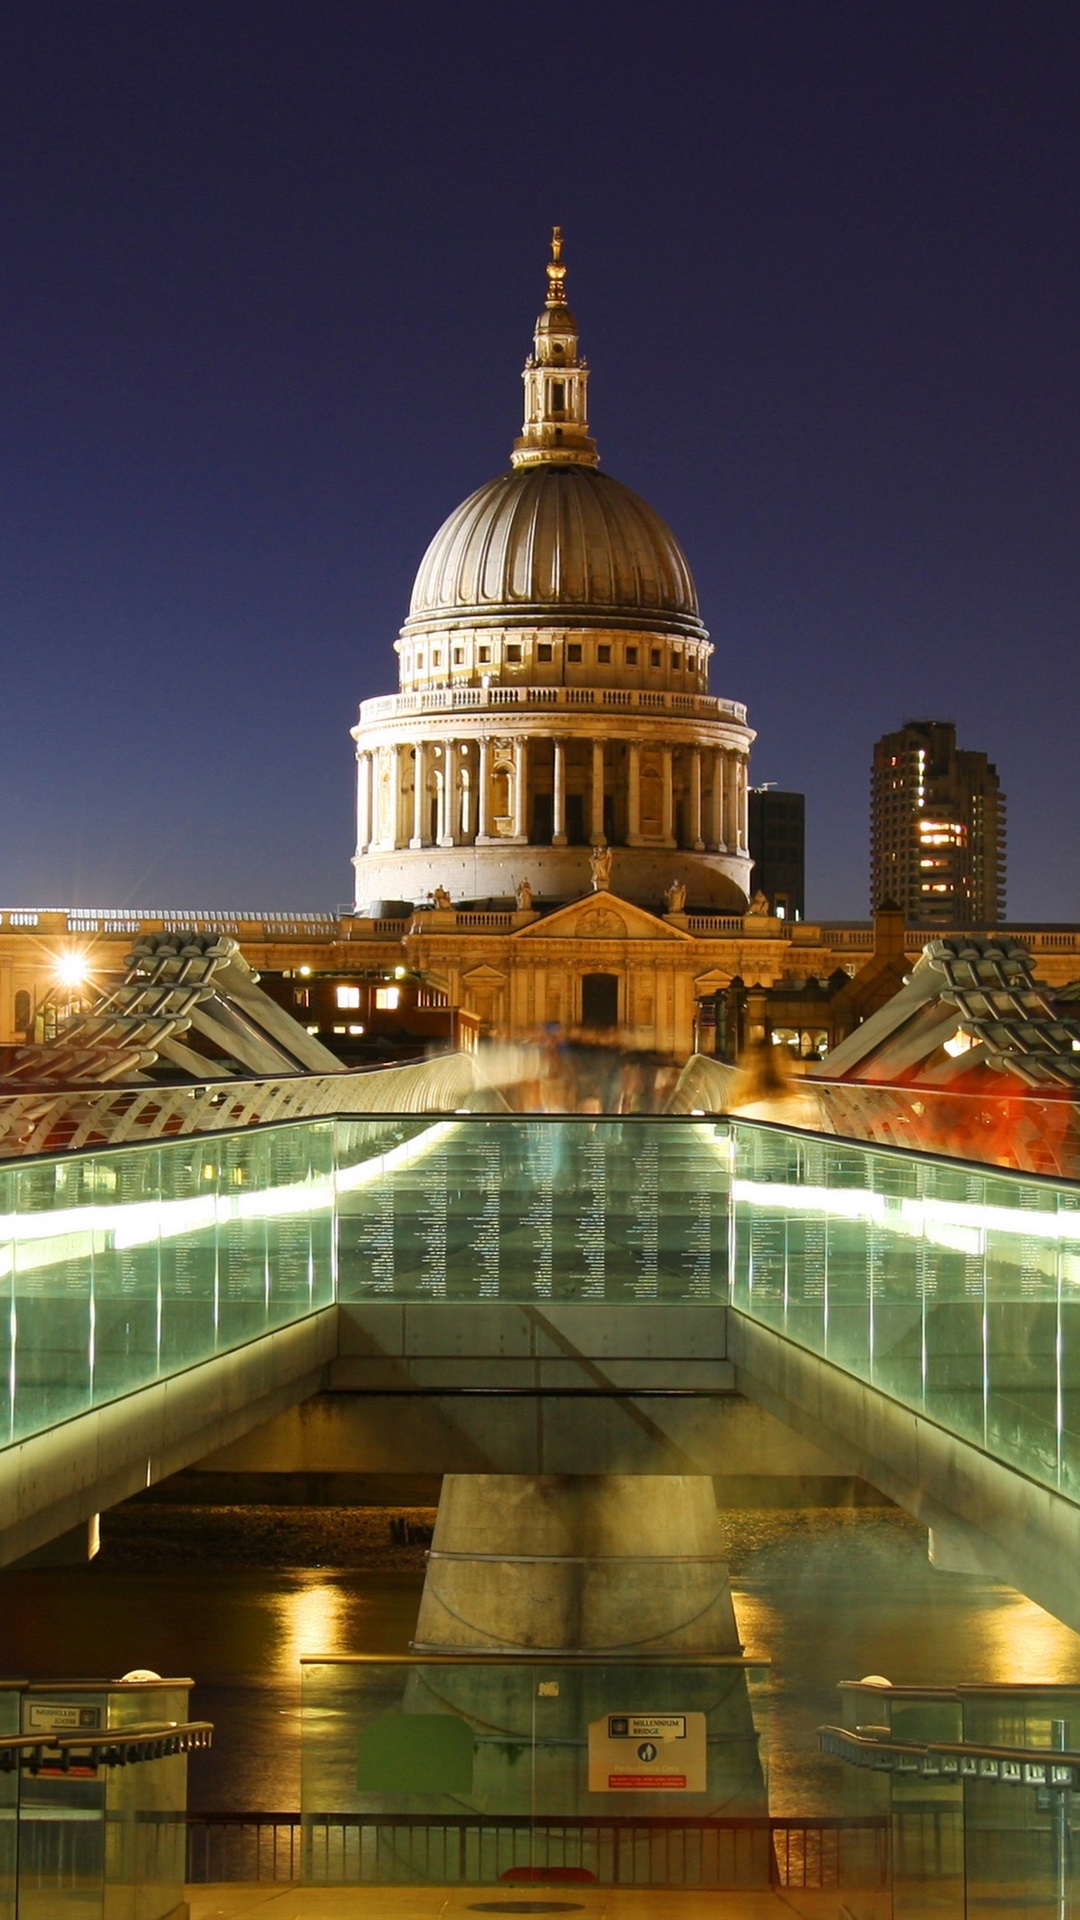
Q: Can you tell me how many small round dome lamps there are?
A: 2